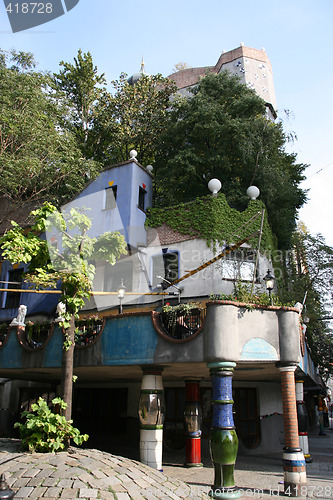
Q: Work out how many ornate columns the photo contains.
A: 5